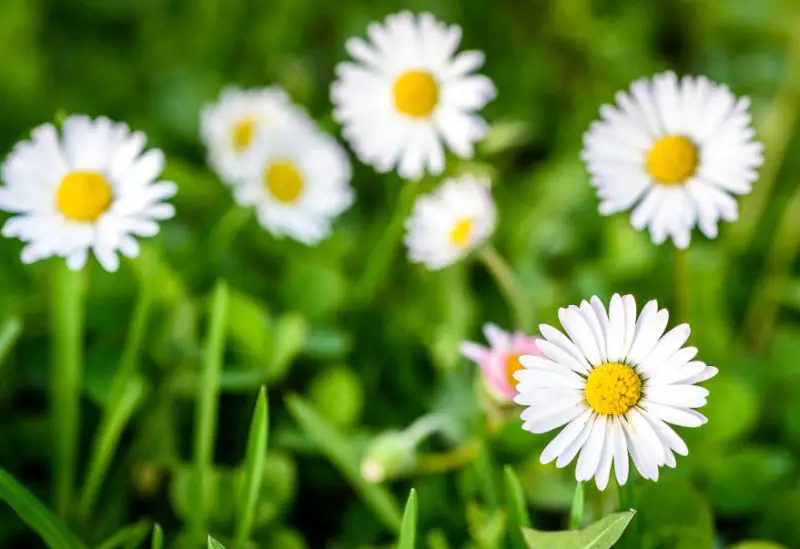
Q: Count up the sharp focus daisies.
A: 1